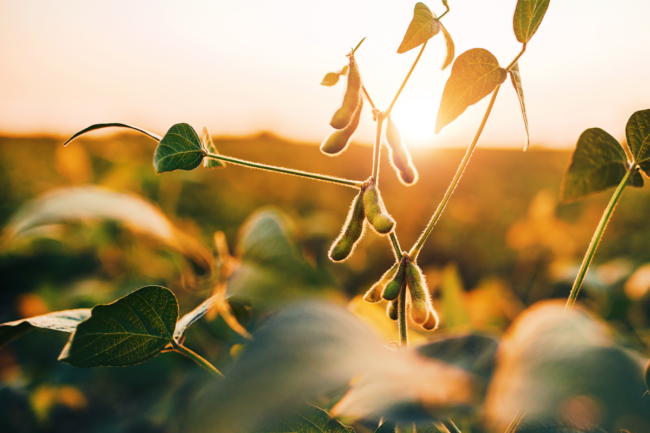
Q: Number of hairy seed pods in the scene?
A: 10